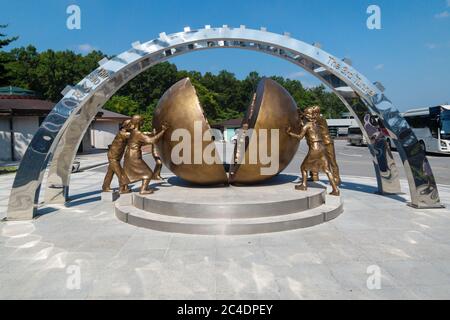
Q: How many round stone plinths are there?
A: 2